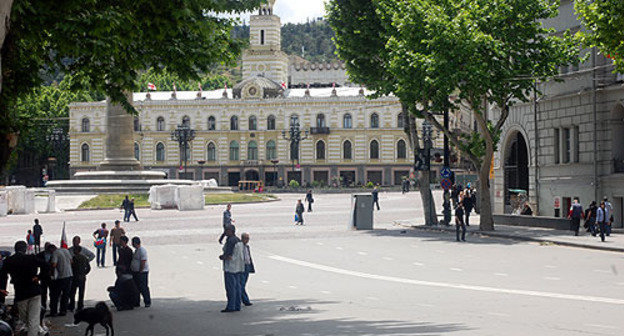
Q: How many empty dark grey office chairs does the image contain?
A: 0